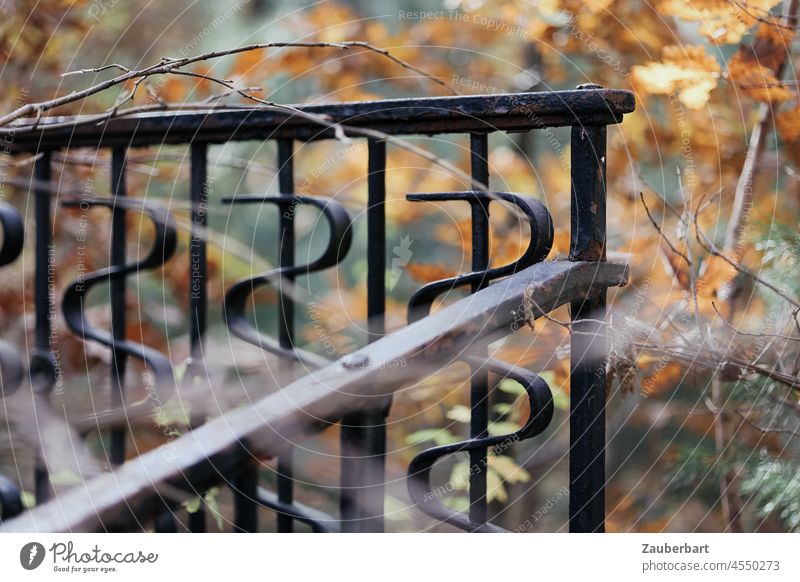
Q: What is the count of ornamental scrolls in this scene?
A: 4